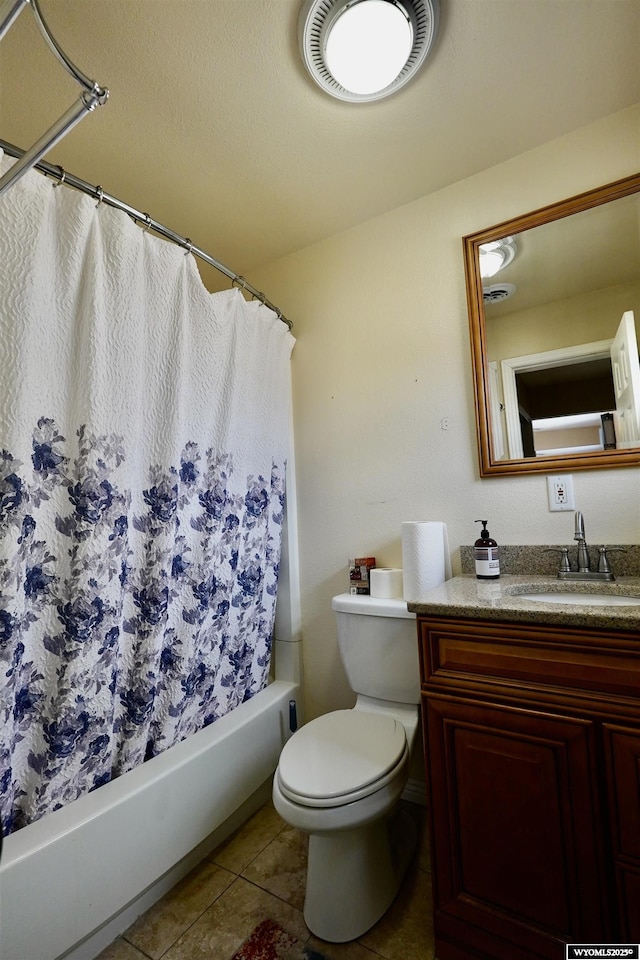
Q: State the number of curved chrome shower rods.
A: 1